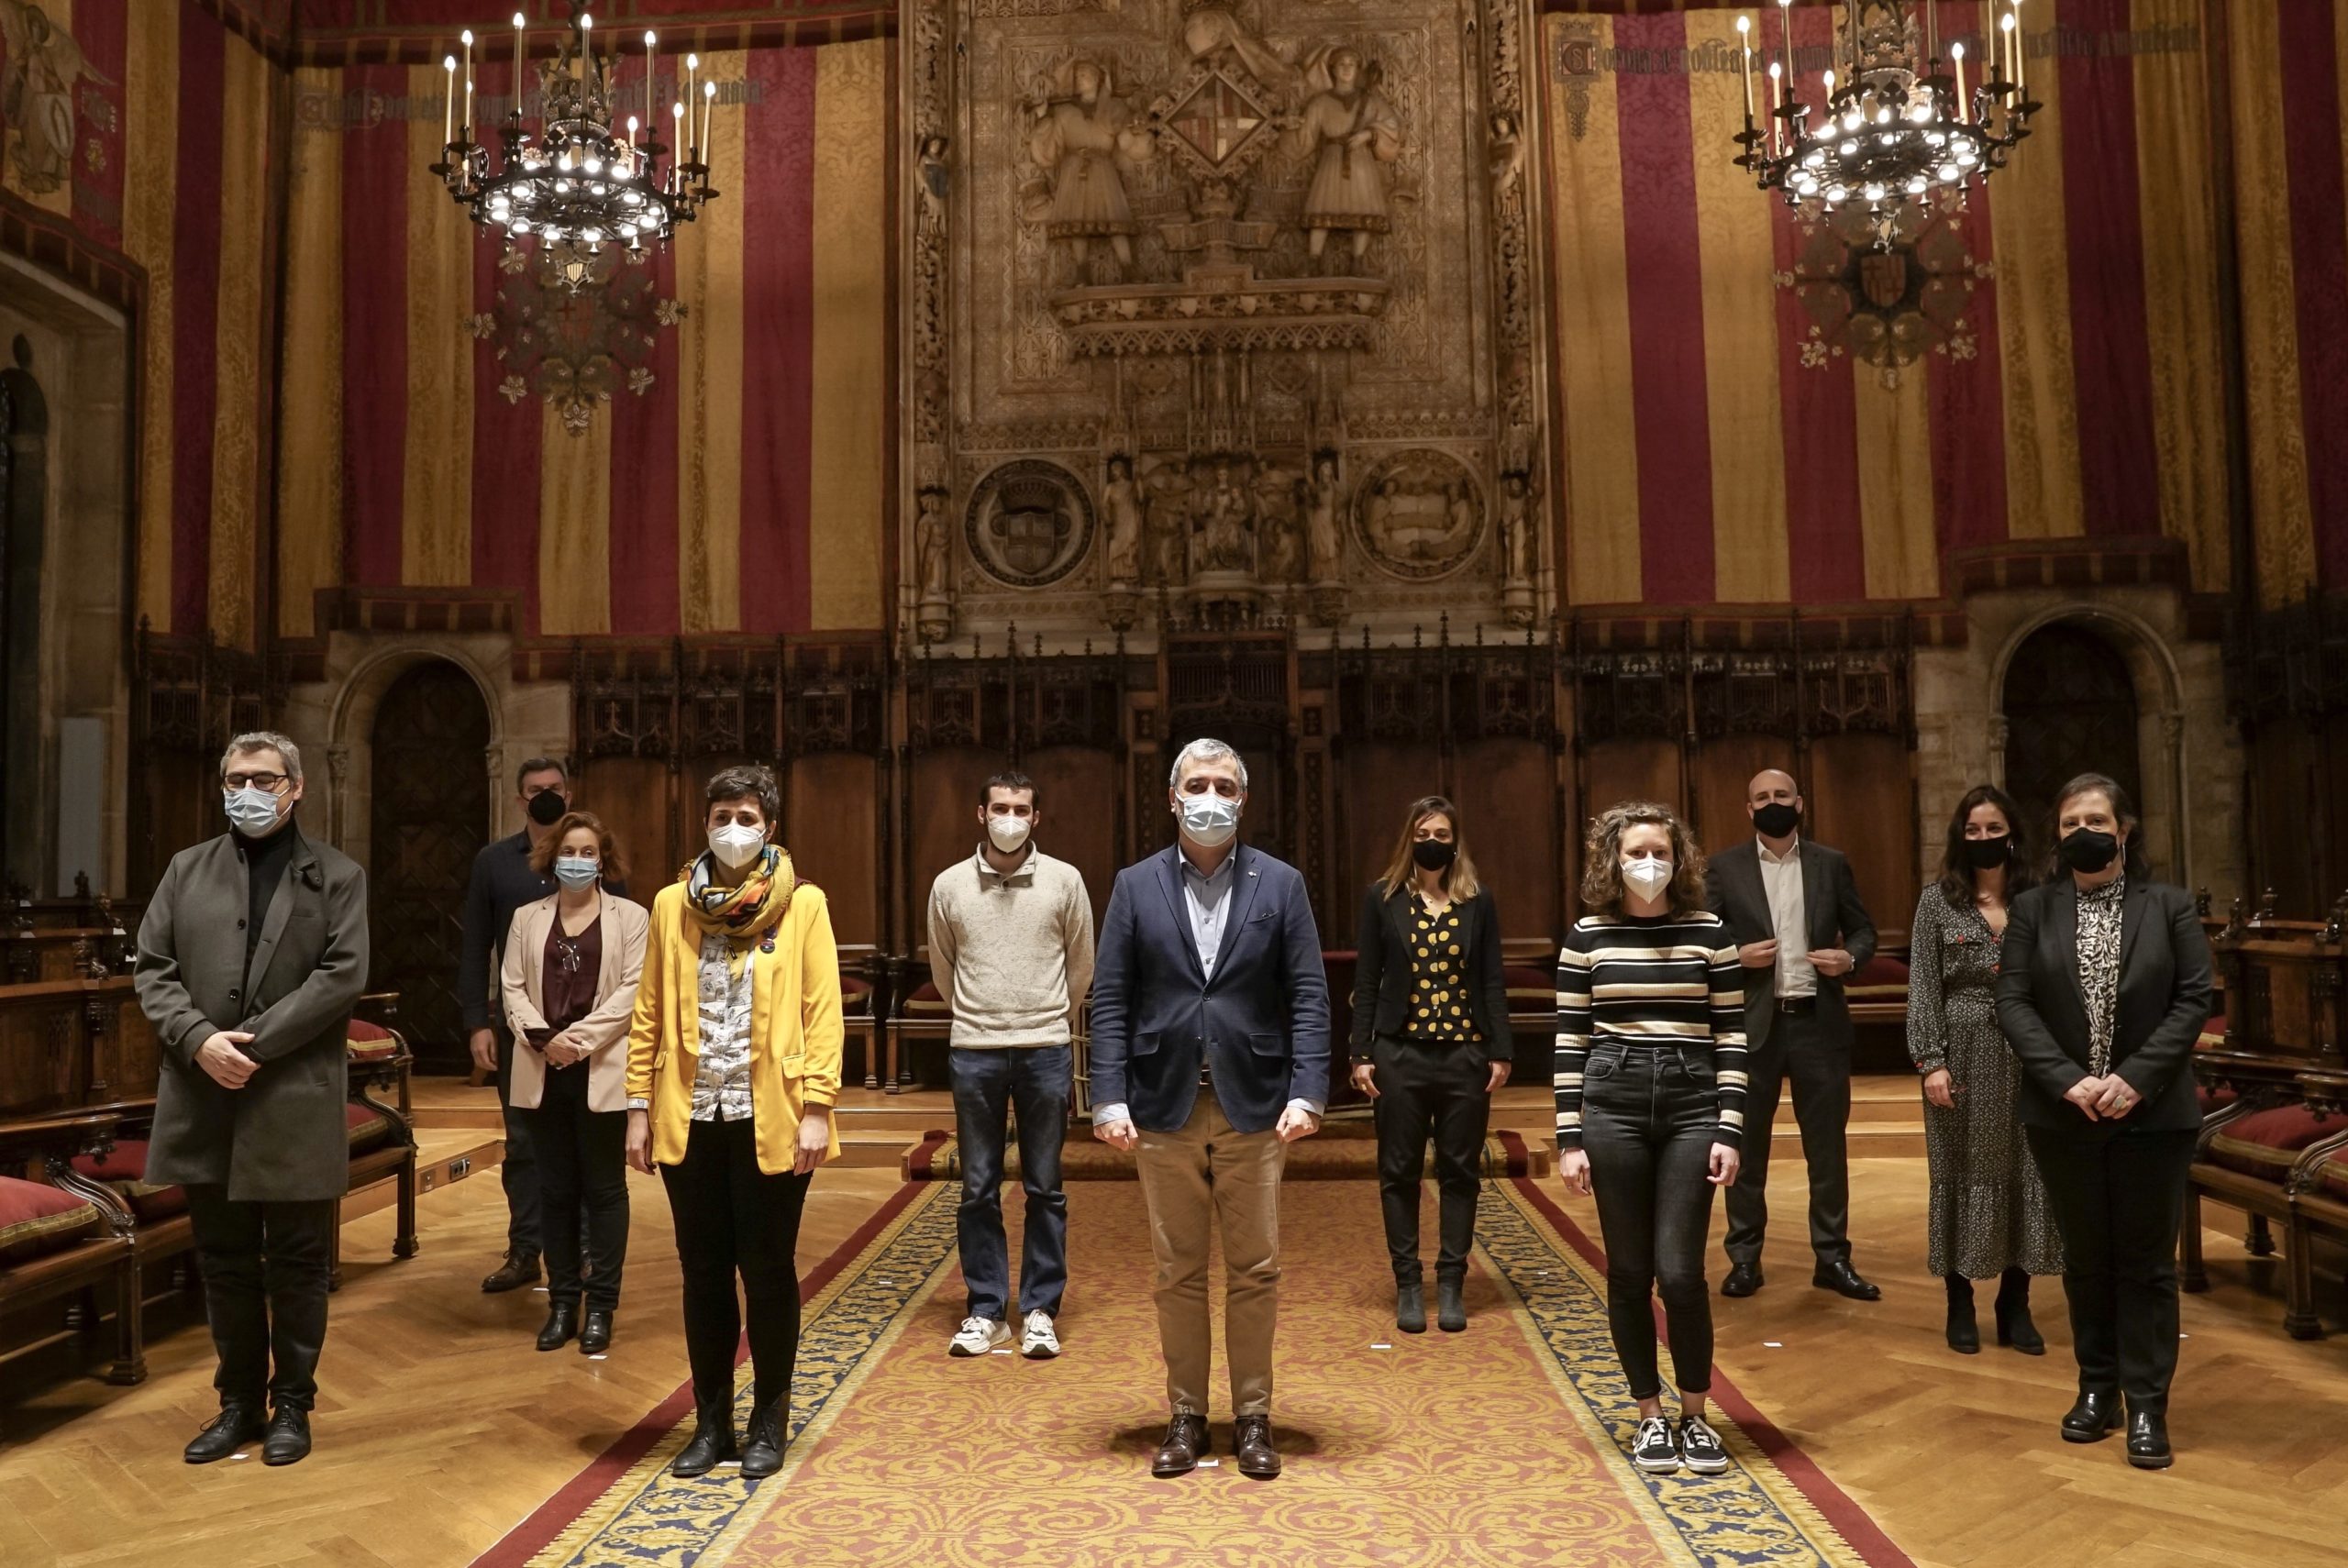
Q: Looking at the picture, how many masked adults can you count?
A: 11